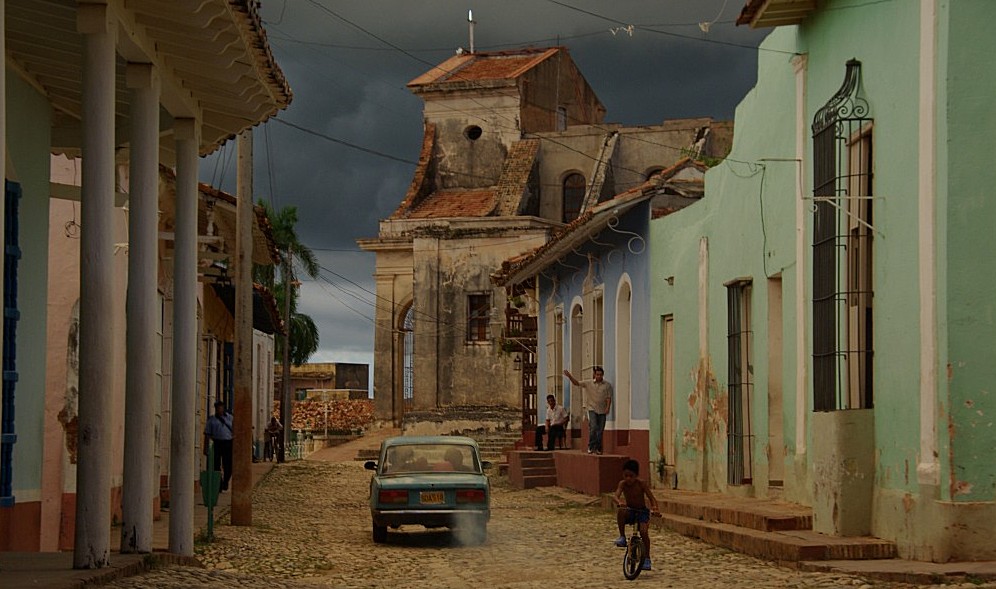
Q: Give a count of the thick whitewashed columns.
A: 3